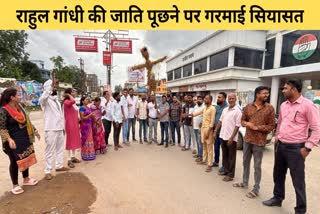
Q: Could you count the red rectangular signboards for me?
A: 3